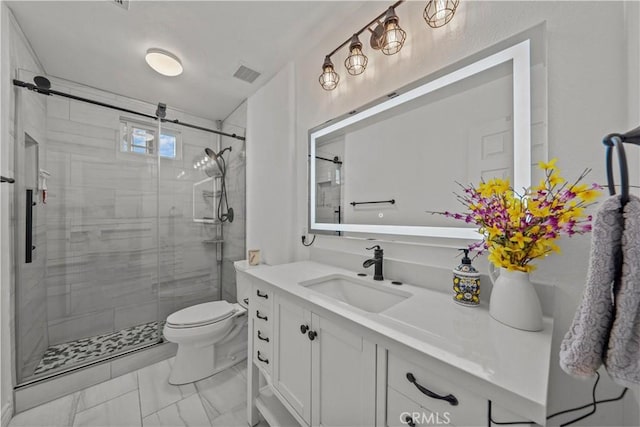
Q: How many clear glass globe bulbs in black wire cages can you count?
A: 4